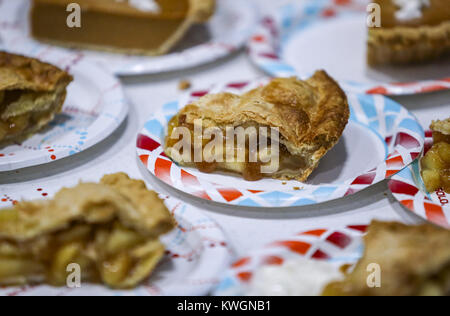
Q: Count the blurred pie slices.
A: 6